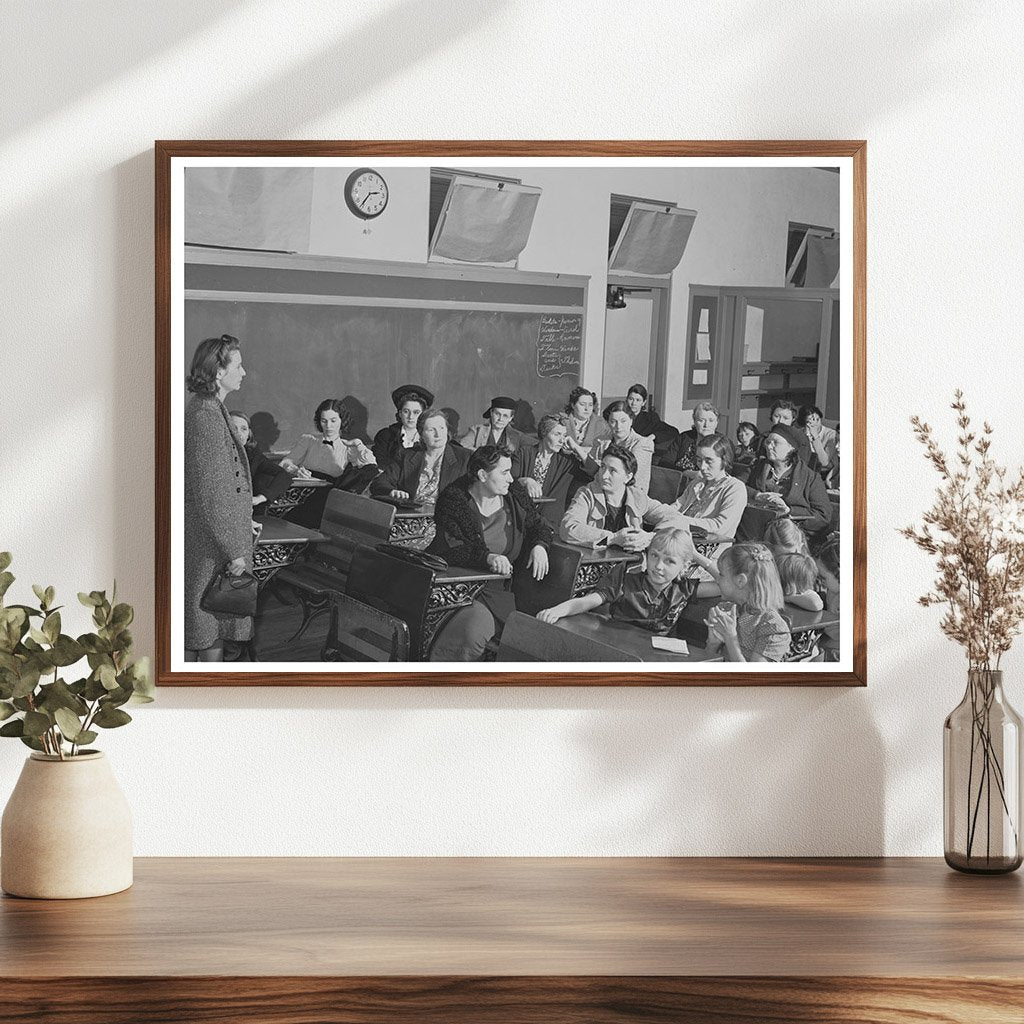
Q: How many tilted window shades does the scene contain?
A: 3